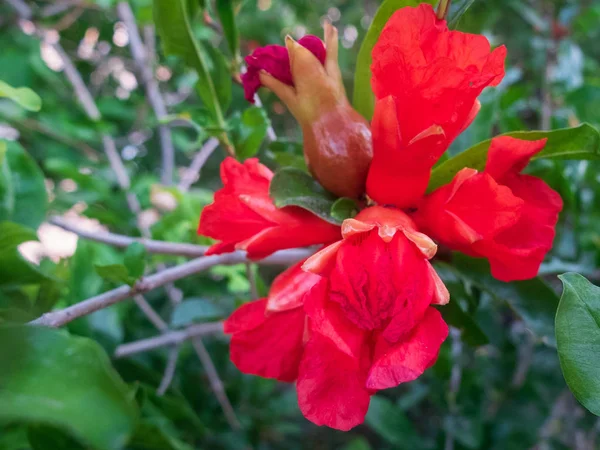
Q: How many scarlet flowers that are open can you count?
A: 4